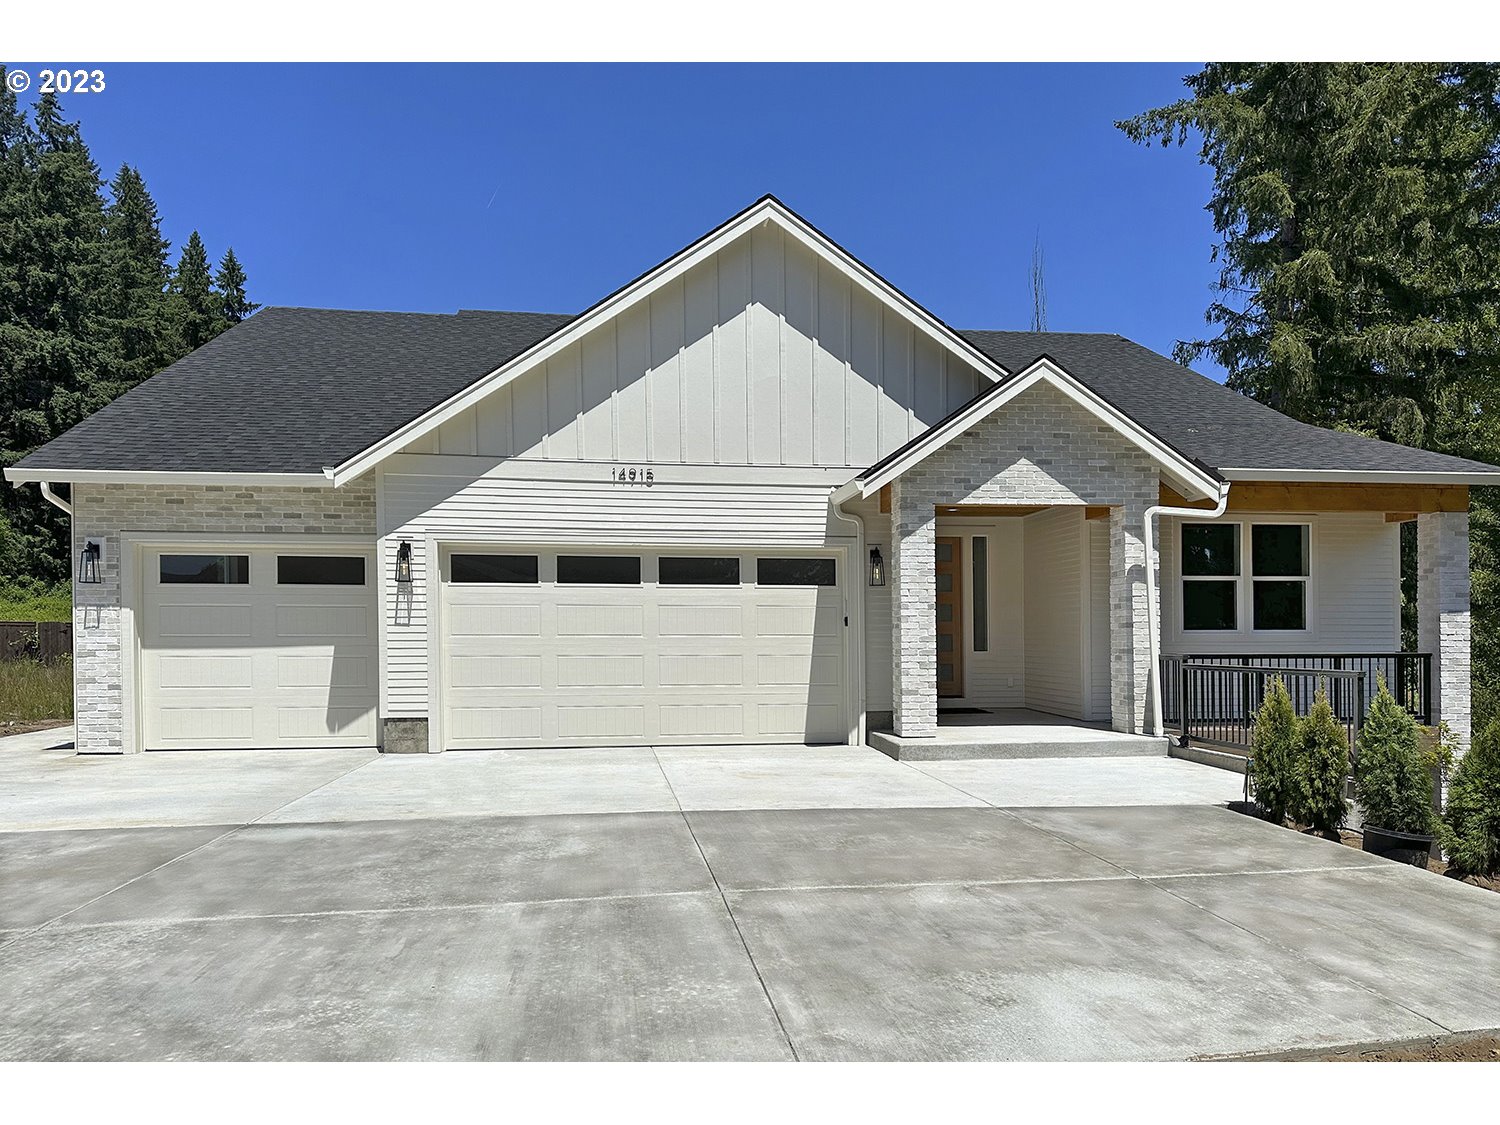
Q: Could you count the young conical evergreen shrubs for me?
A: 4